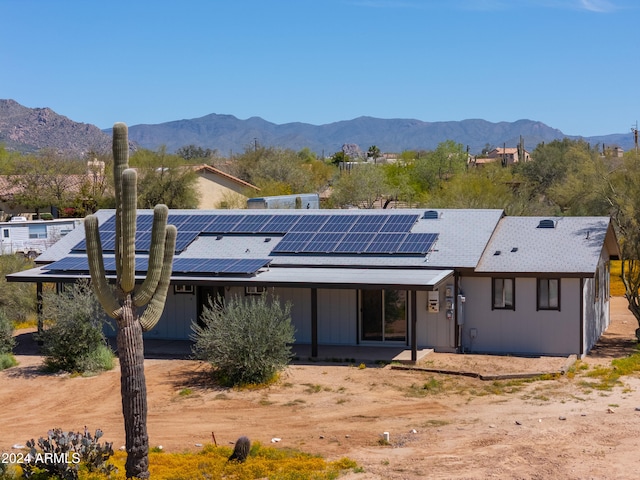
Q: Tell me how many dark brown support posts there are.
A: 3